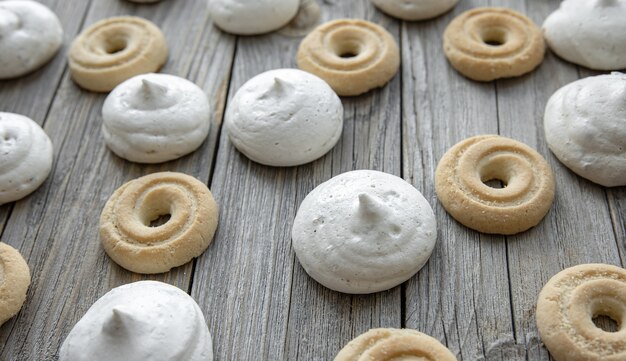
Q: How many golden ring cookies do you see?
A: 8